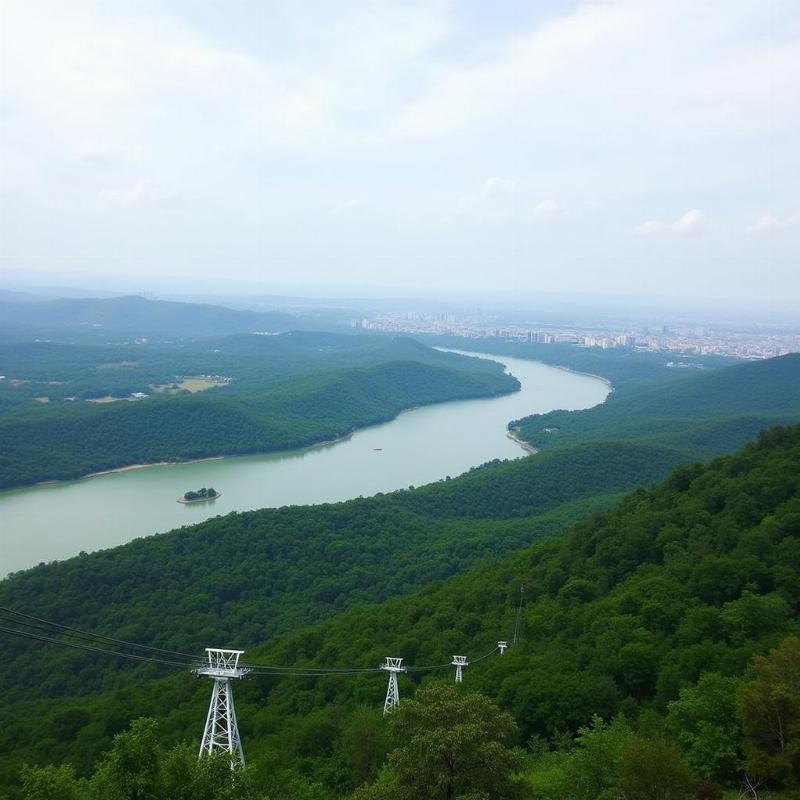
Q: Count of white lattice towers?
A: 4